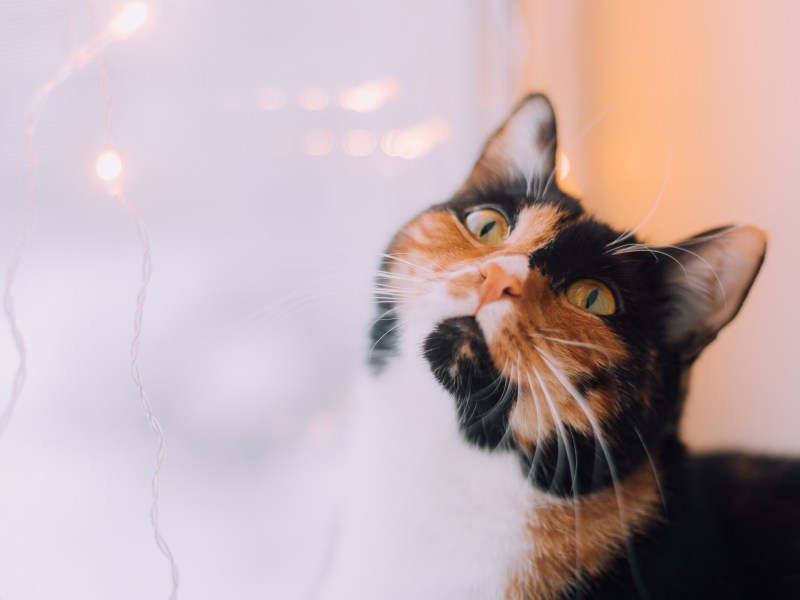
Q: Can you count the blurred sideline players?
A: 0